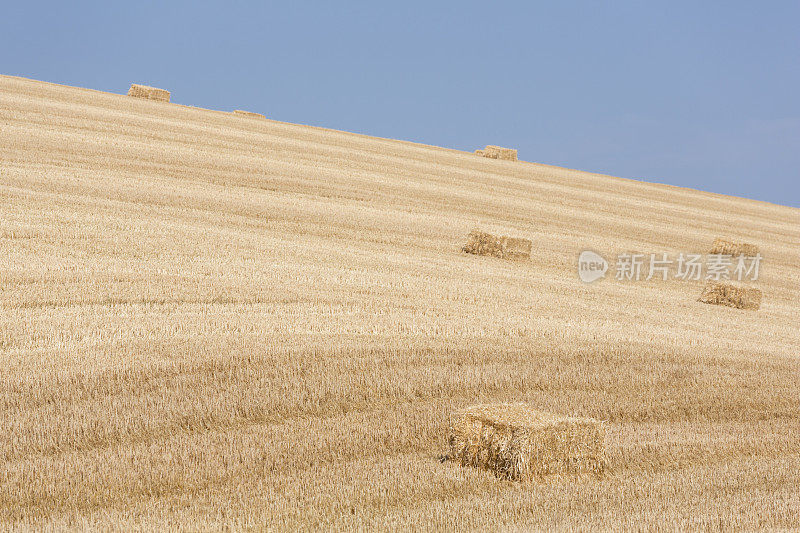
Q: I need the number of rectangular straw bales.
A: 7